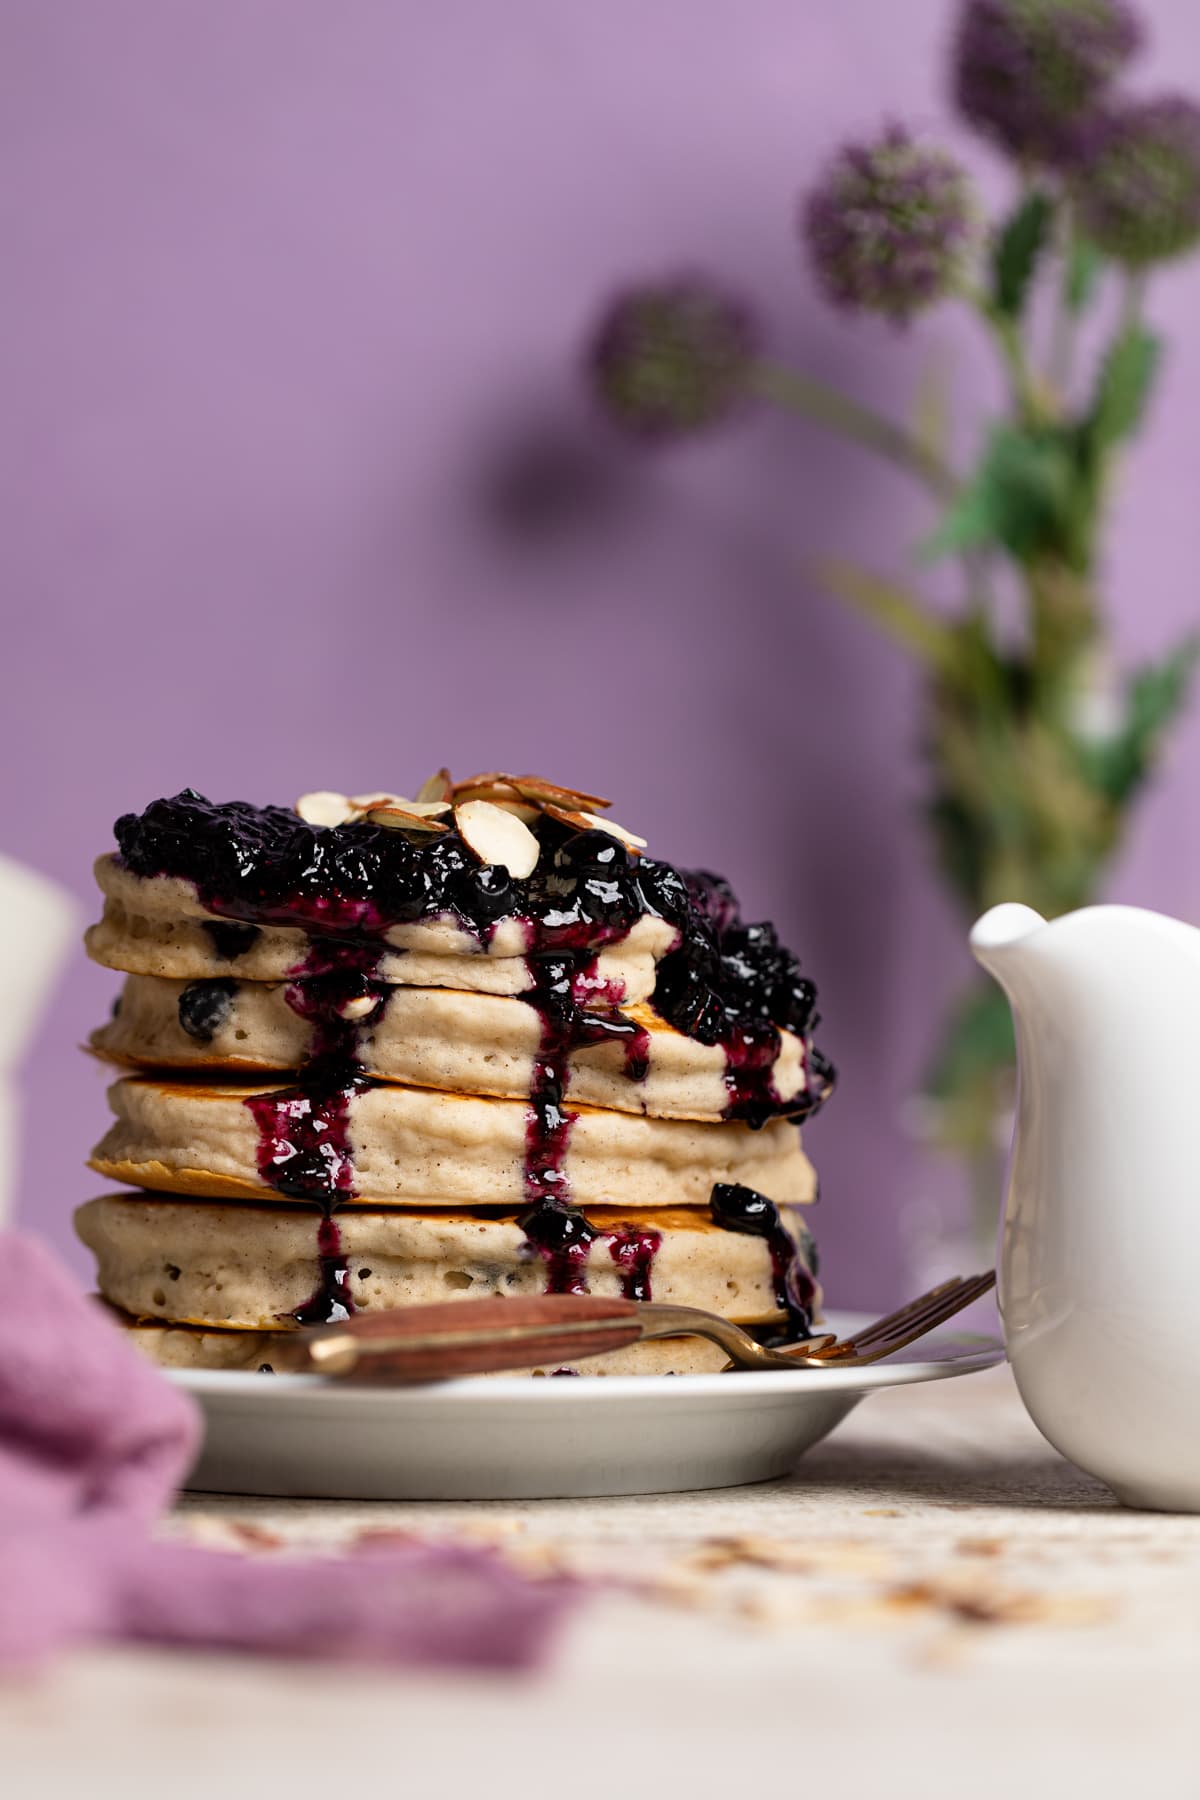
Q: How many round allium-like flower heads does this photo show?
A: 4